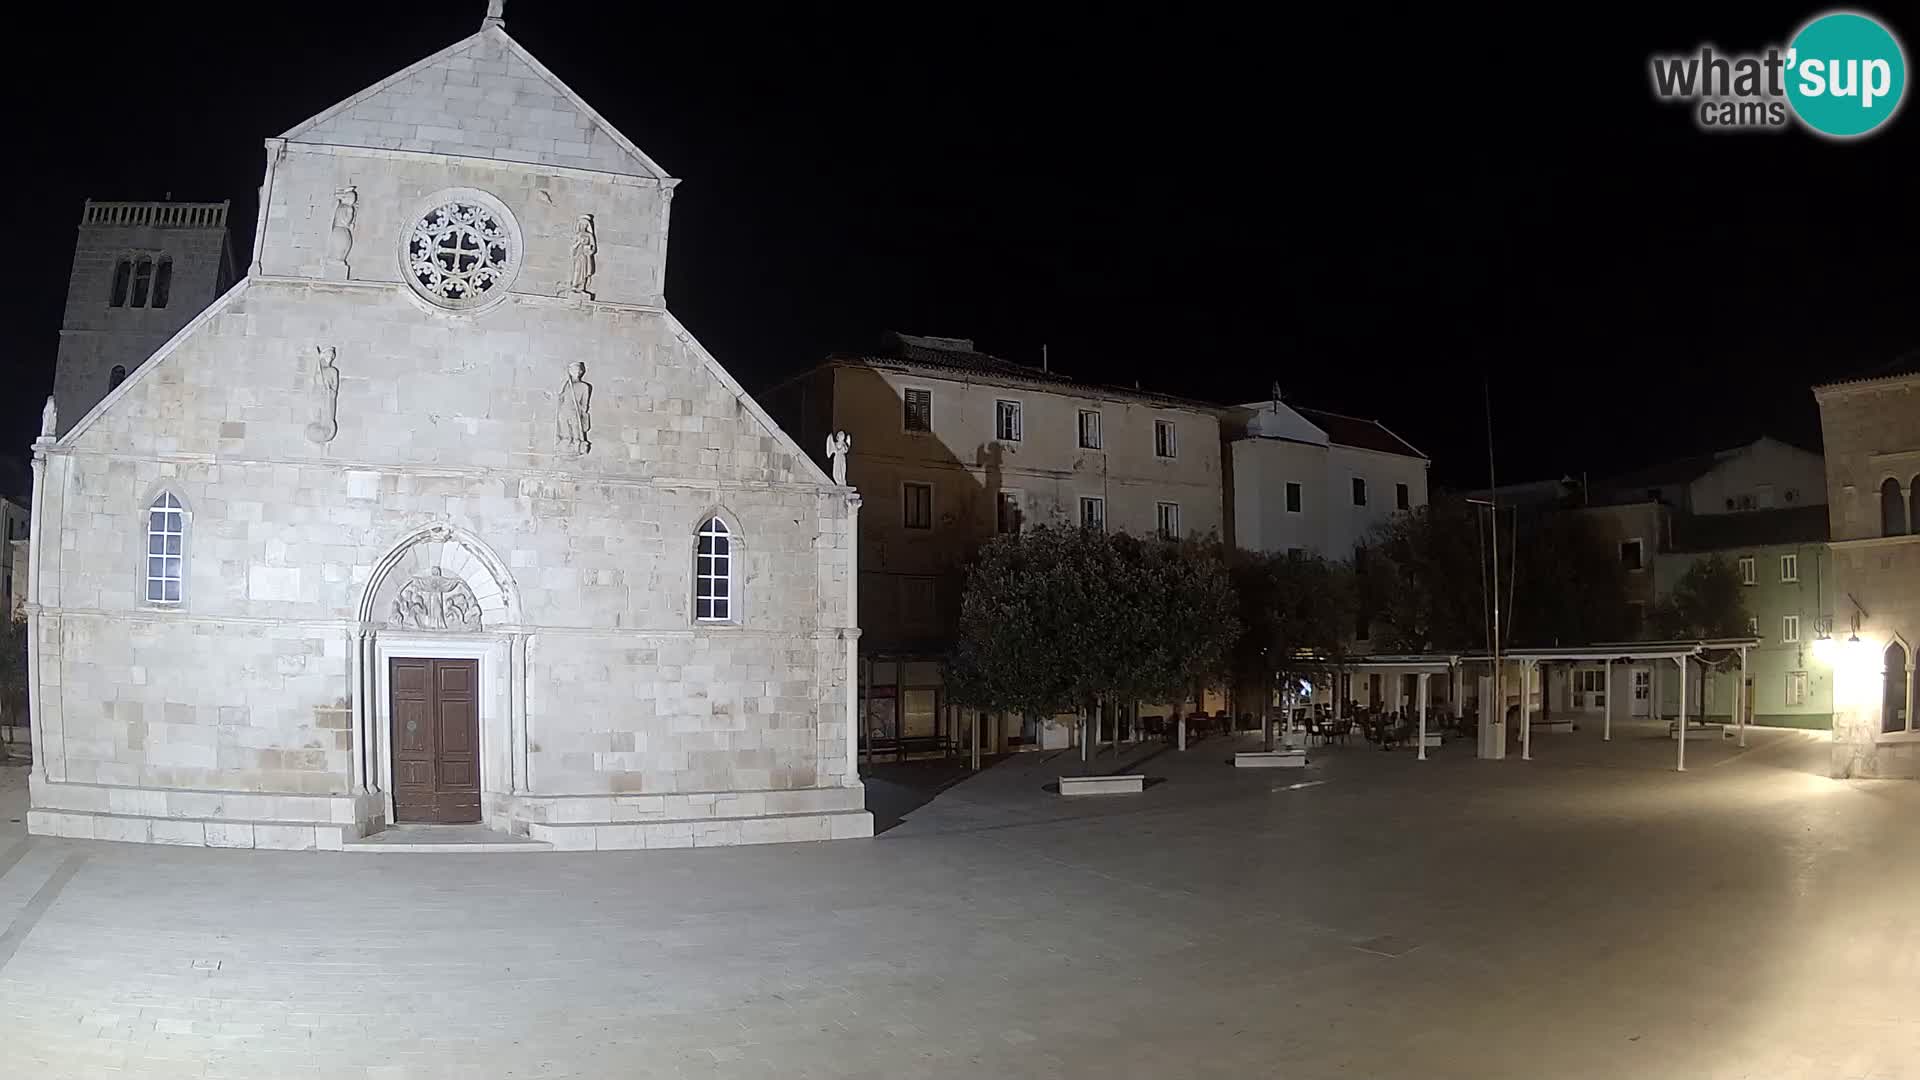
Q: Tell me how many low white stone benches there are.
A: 5